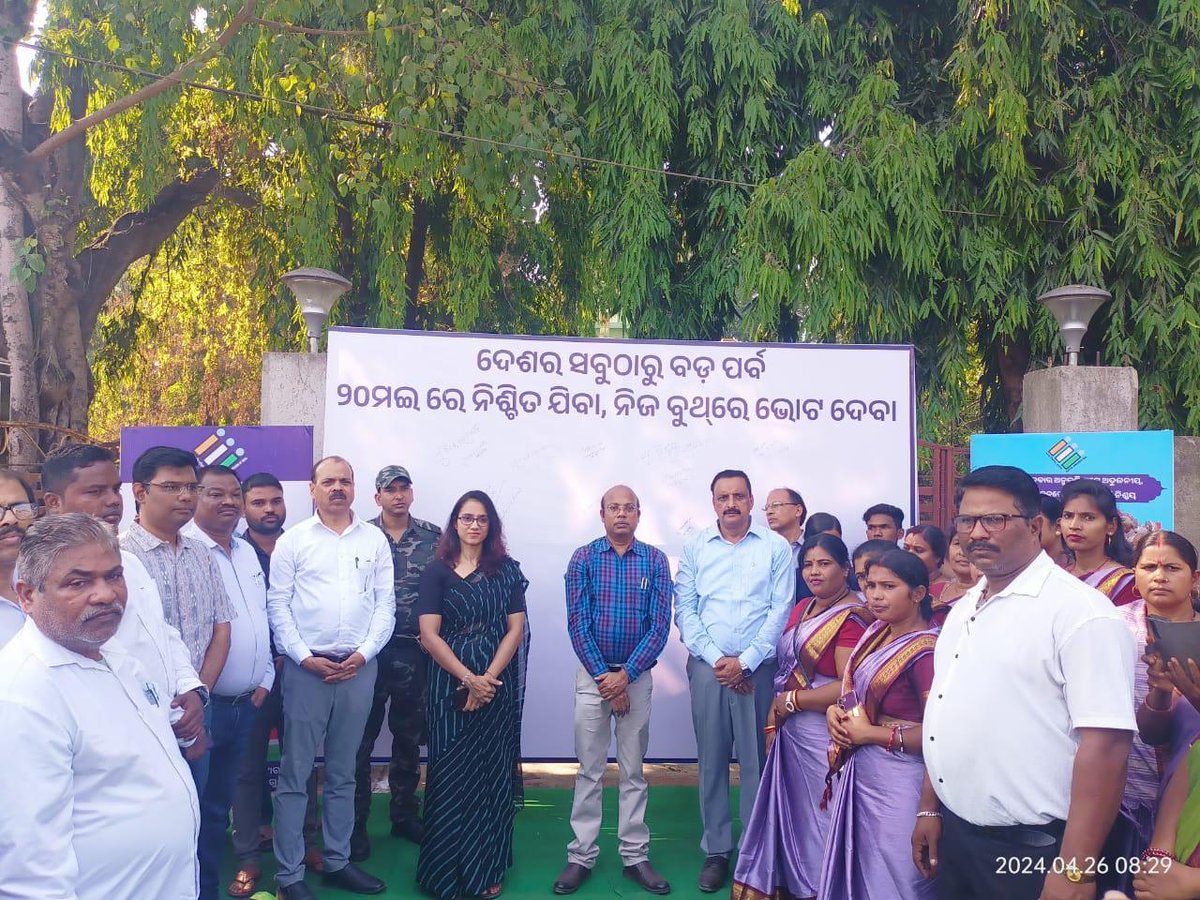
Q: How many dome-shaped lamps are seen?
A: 2